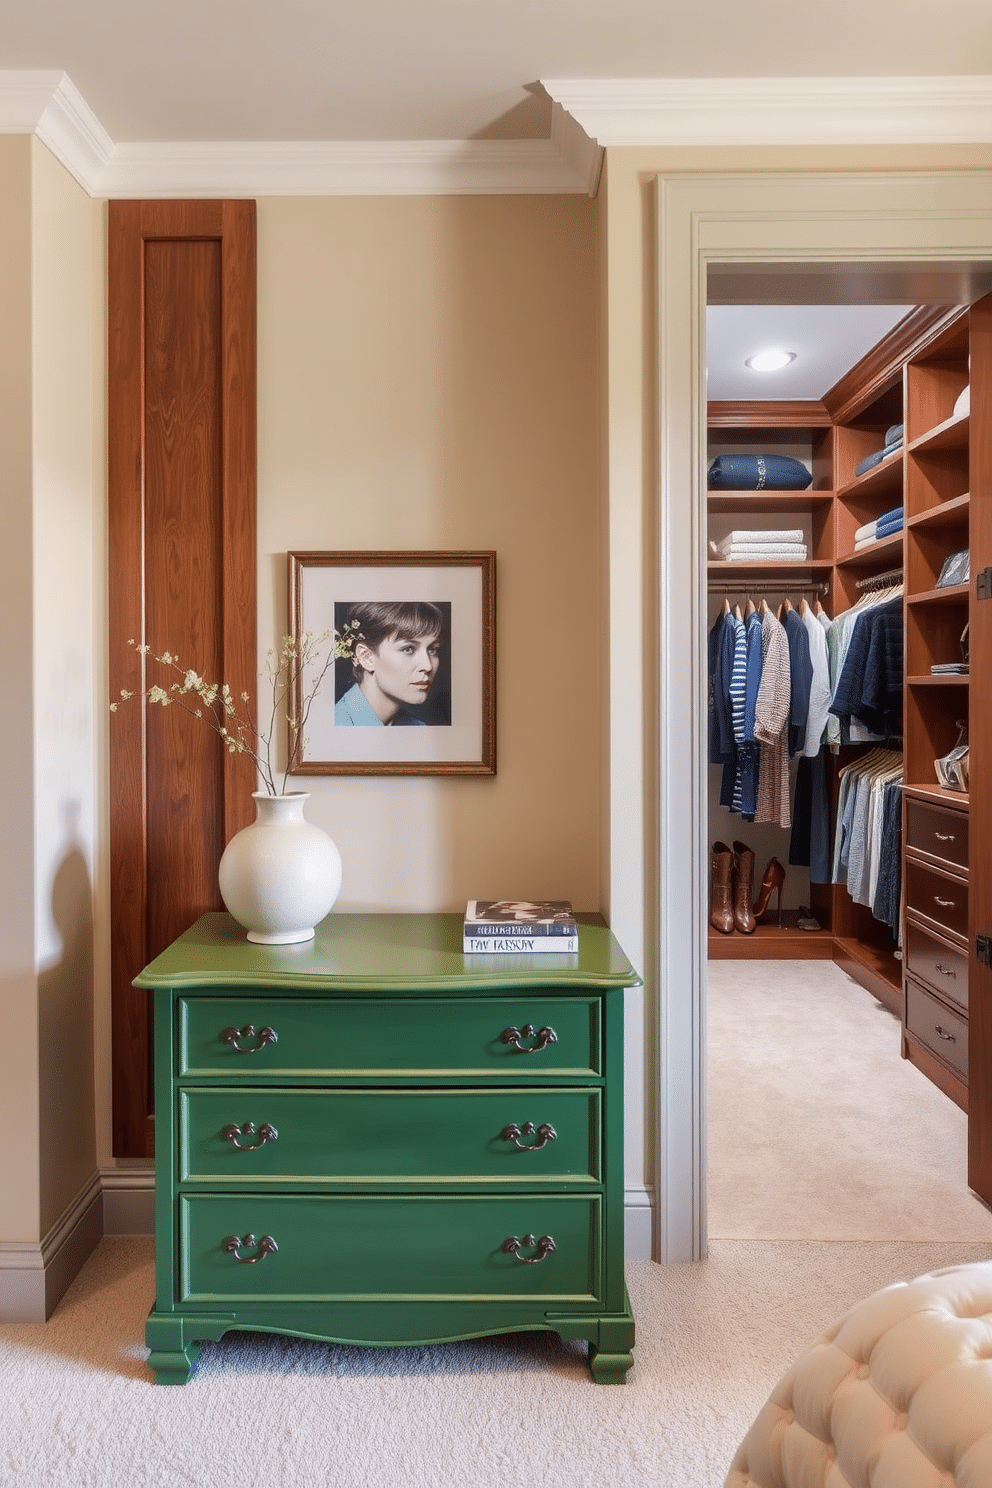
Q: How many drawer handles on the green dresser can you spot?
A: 6